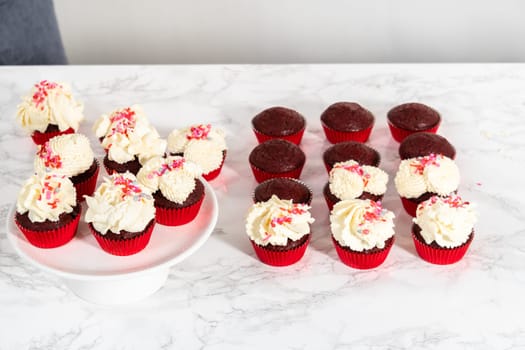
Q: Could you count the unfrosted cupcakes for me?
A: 7